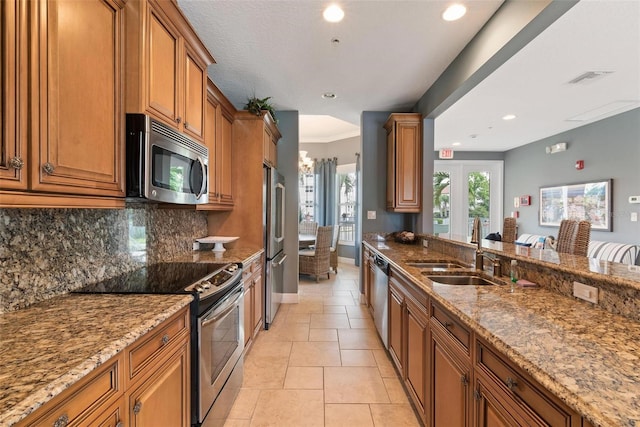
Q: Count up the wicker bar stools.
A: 2